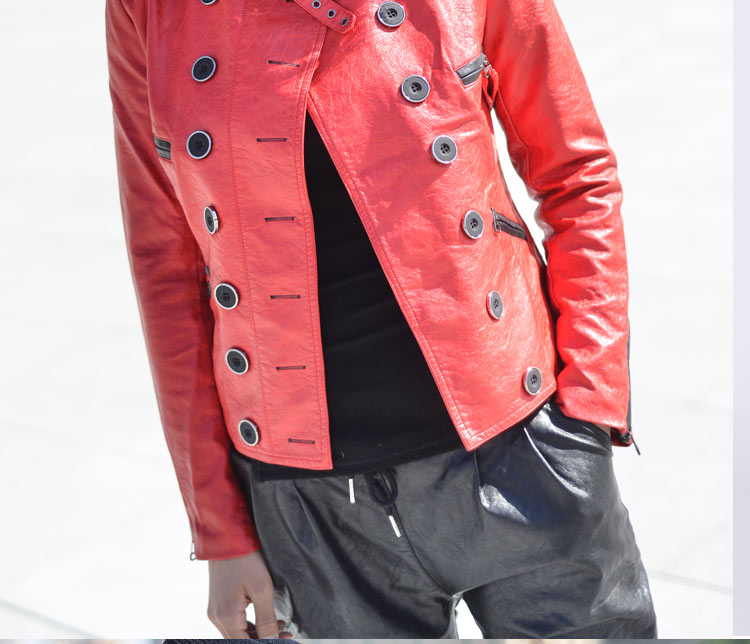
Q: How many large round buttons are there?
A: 13